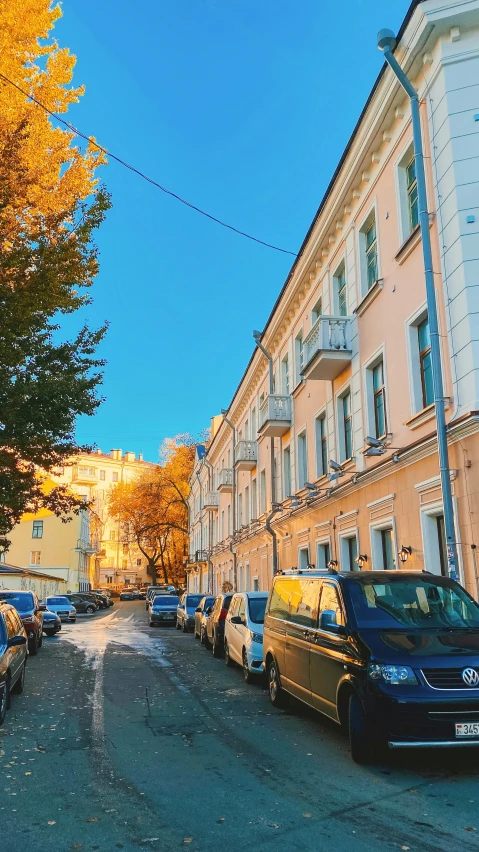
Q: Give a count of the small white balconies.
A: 5